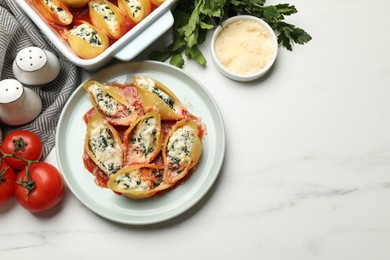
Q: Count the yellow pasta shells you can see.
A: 12